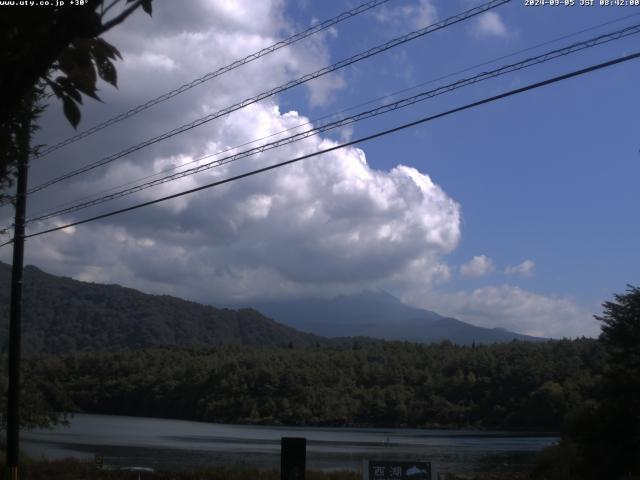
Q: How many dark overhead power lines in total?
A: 5